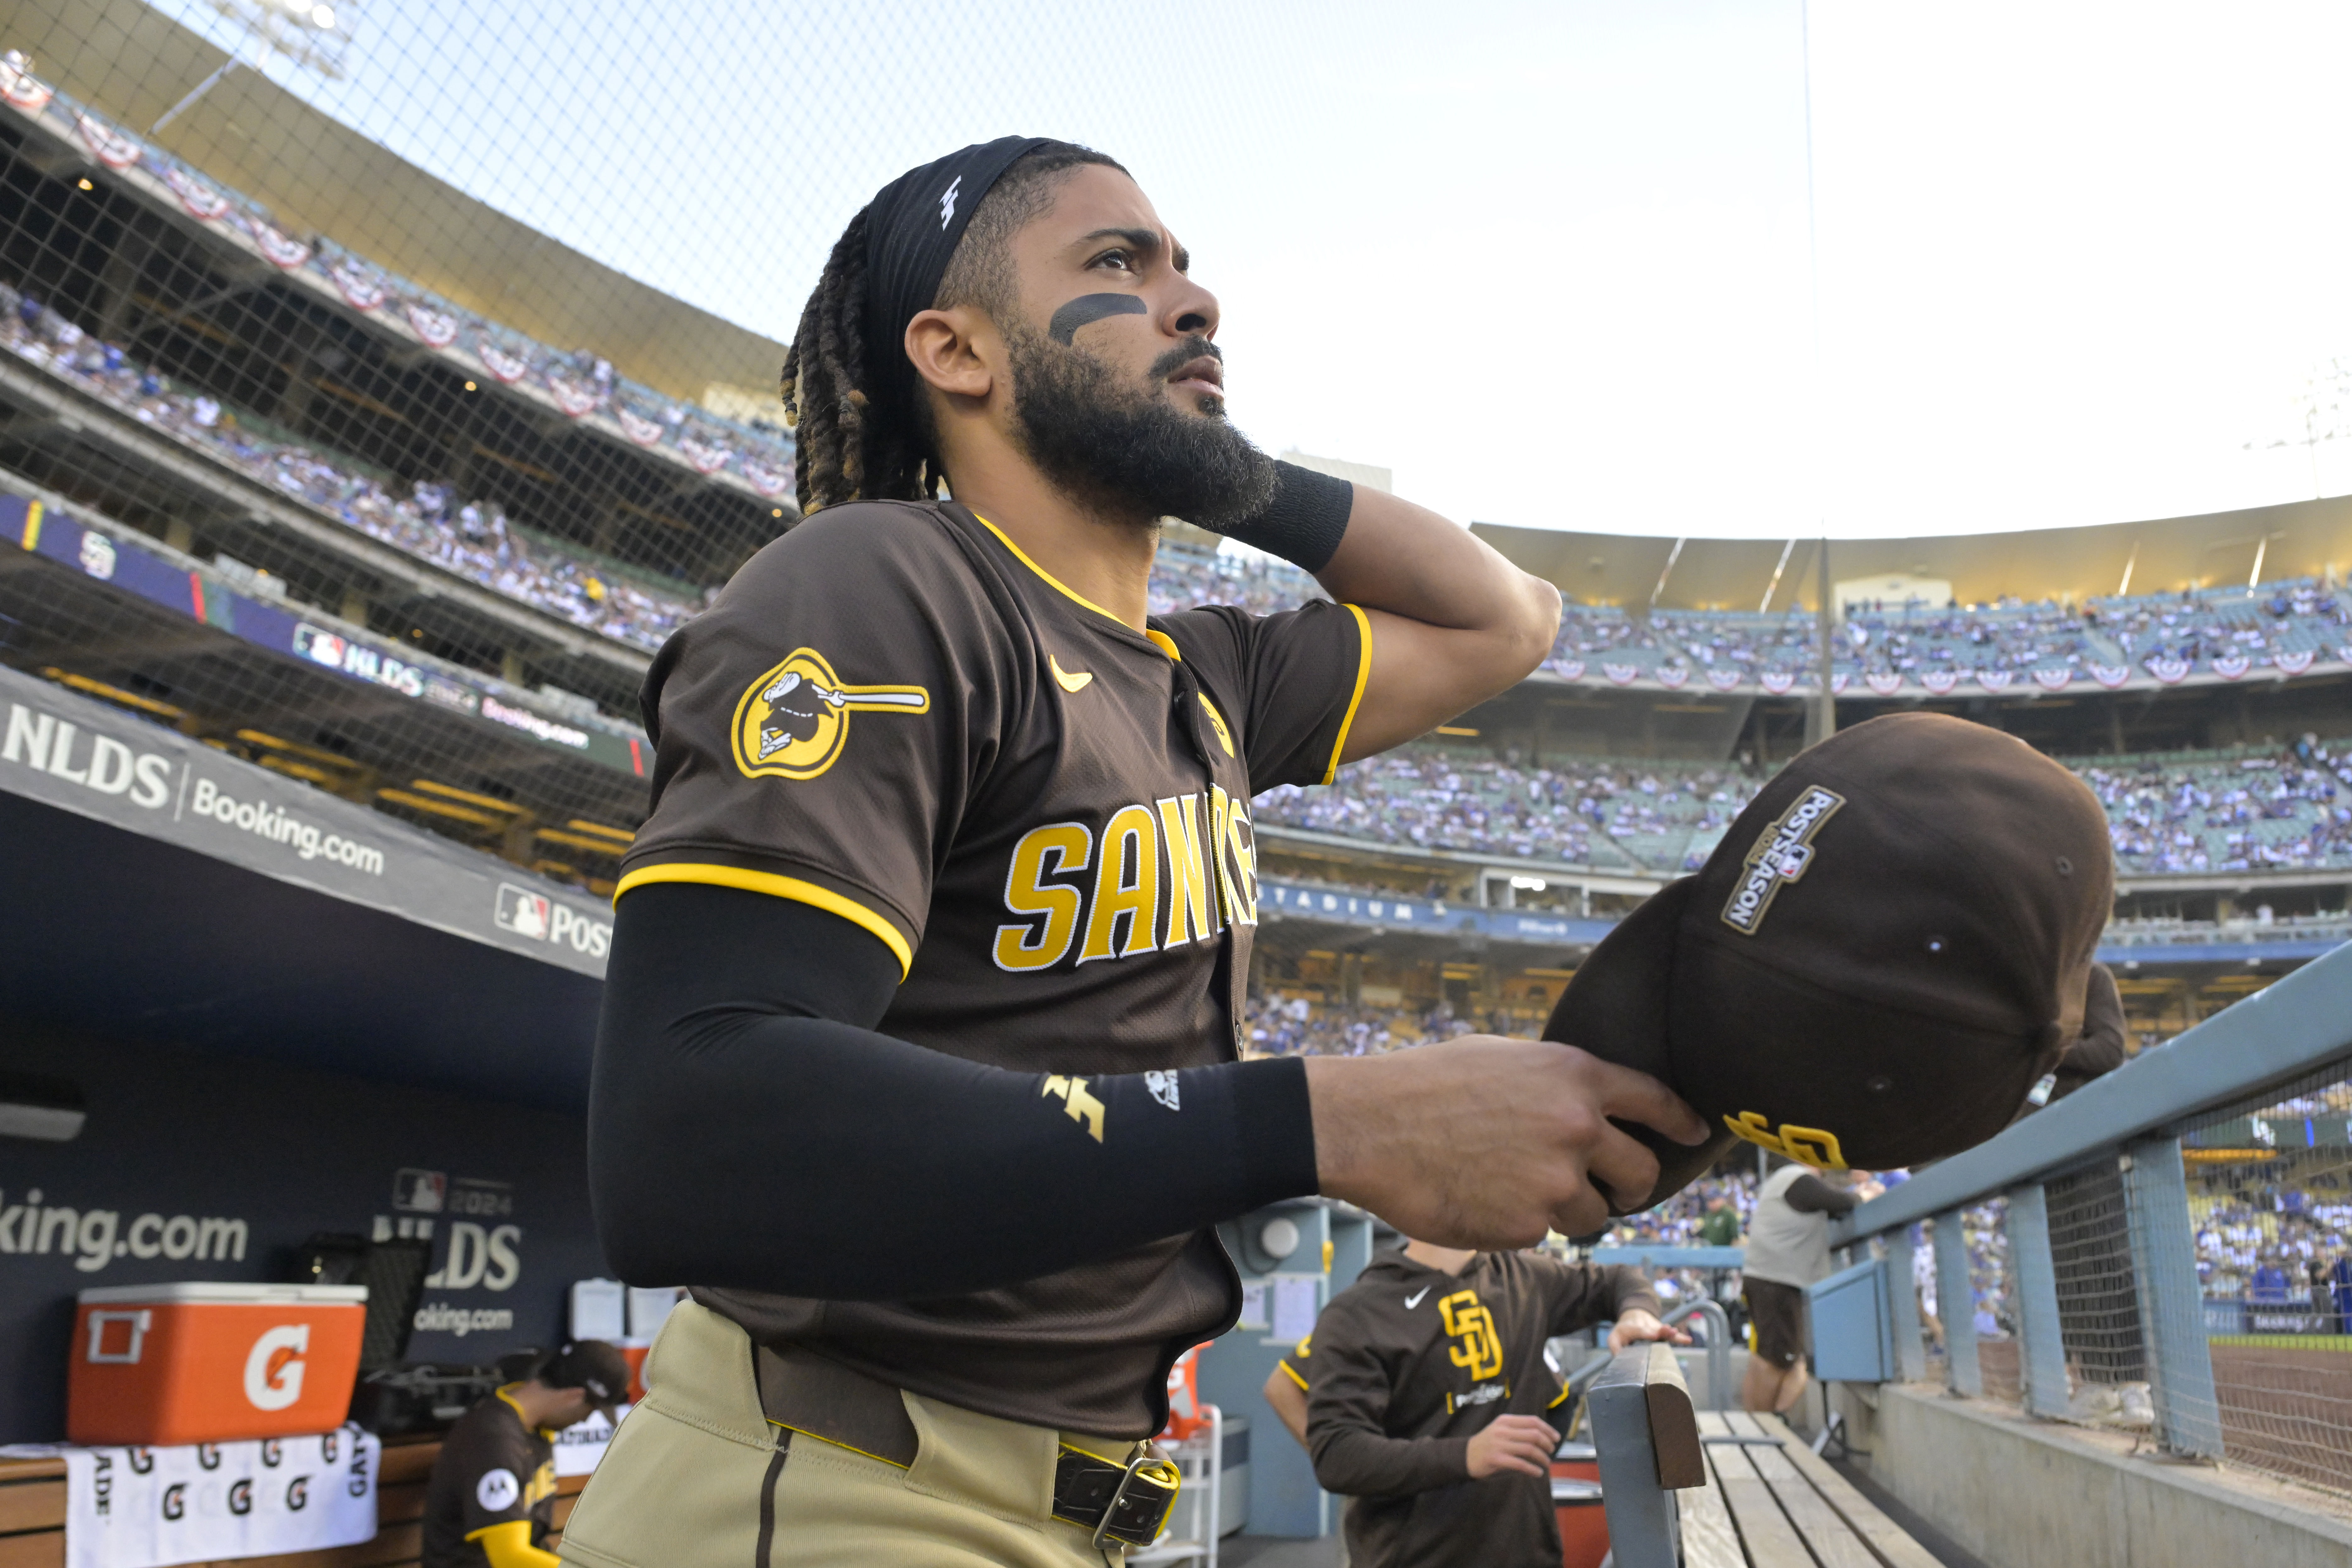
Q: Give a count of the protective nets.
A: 2